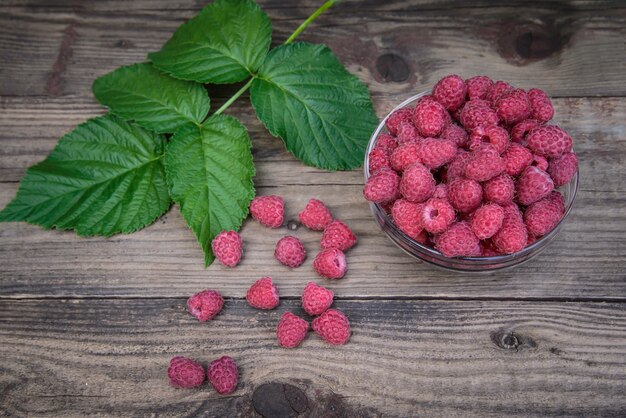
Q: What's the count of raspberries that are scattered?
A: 13